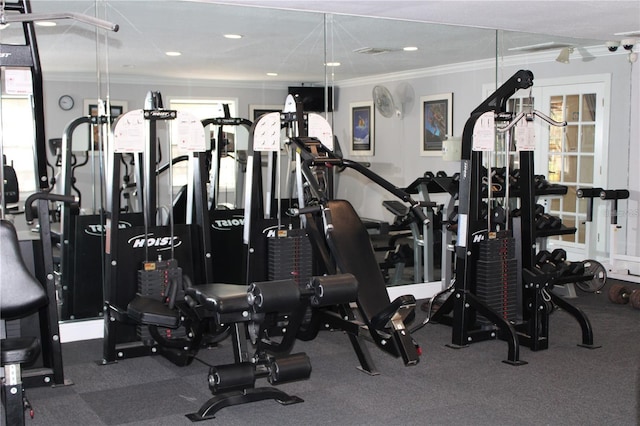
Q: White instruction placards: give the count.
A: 7